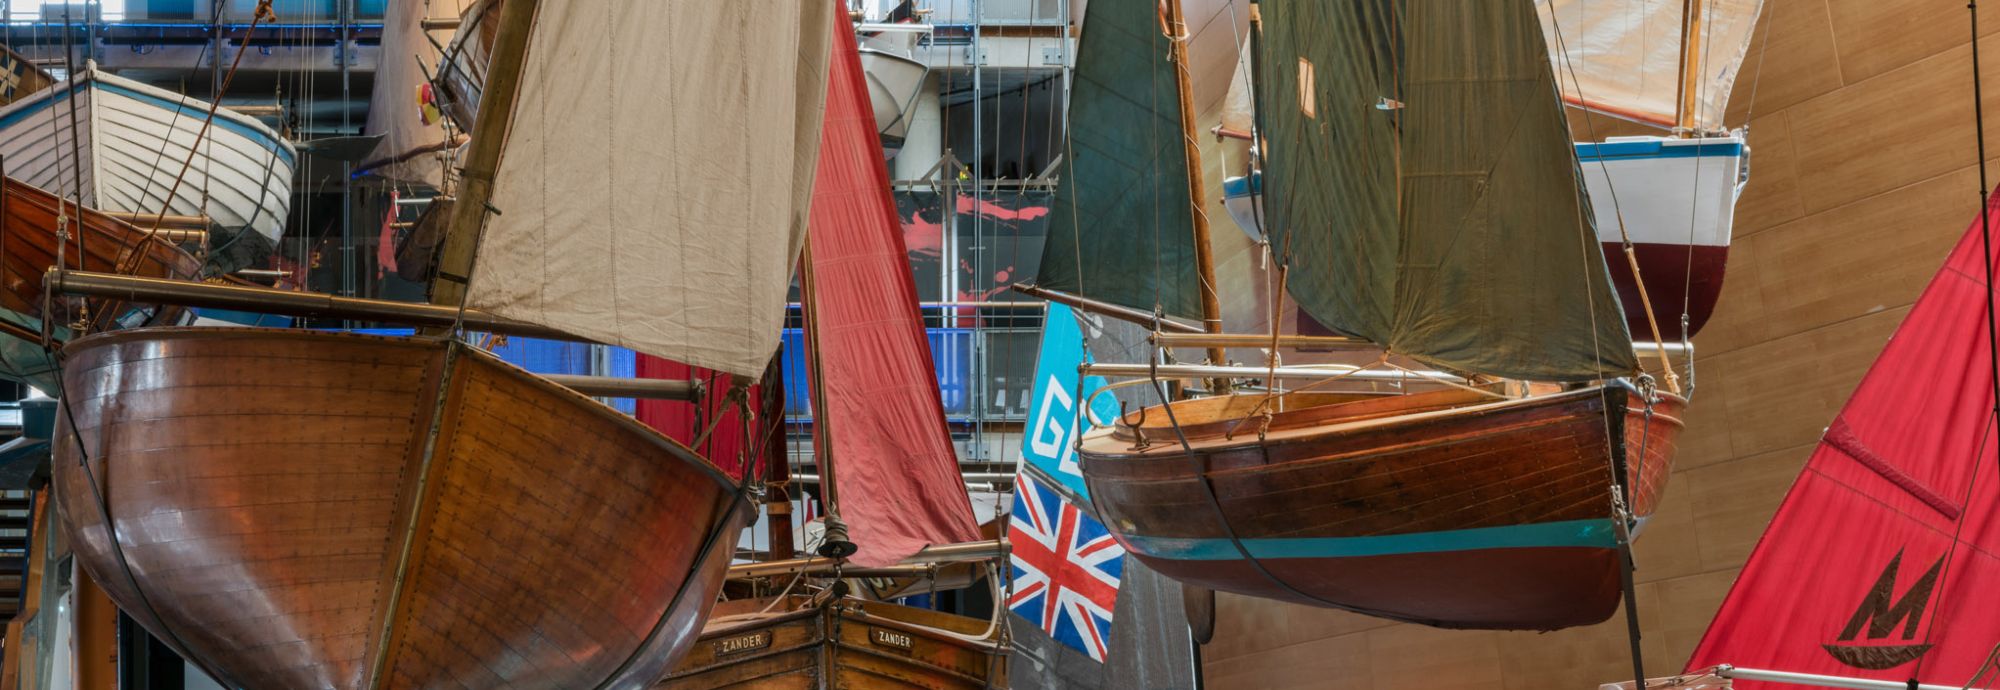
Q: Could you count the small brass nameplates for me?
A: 2